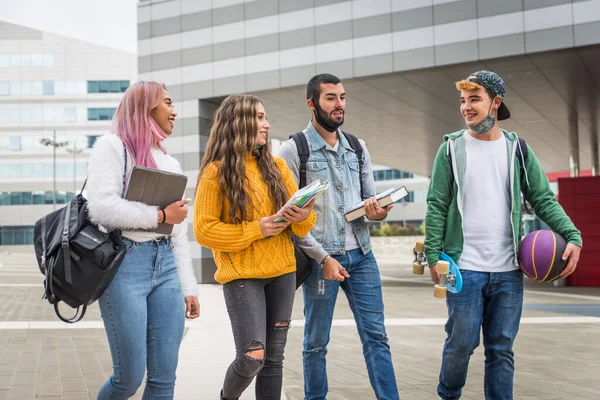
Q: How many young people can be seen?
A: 4